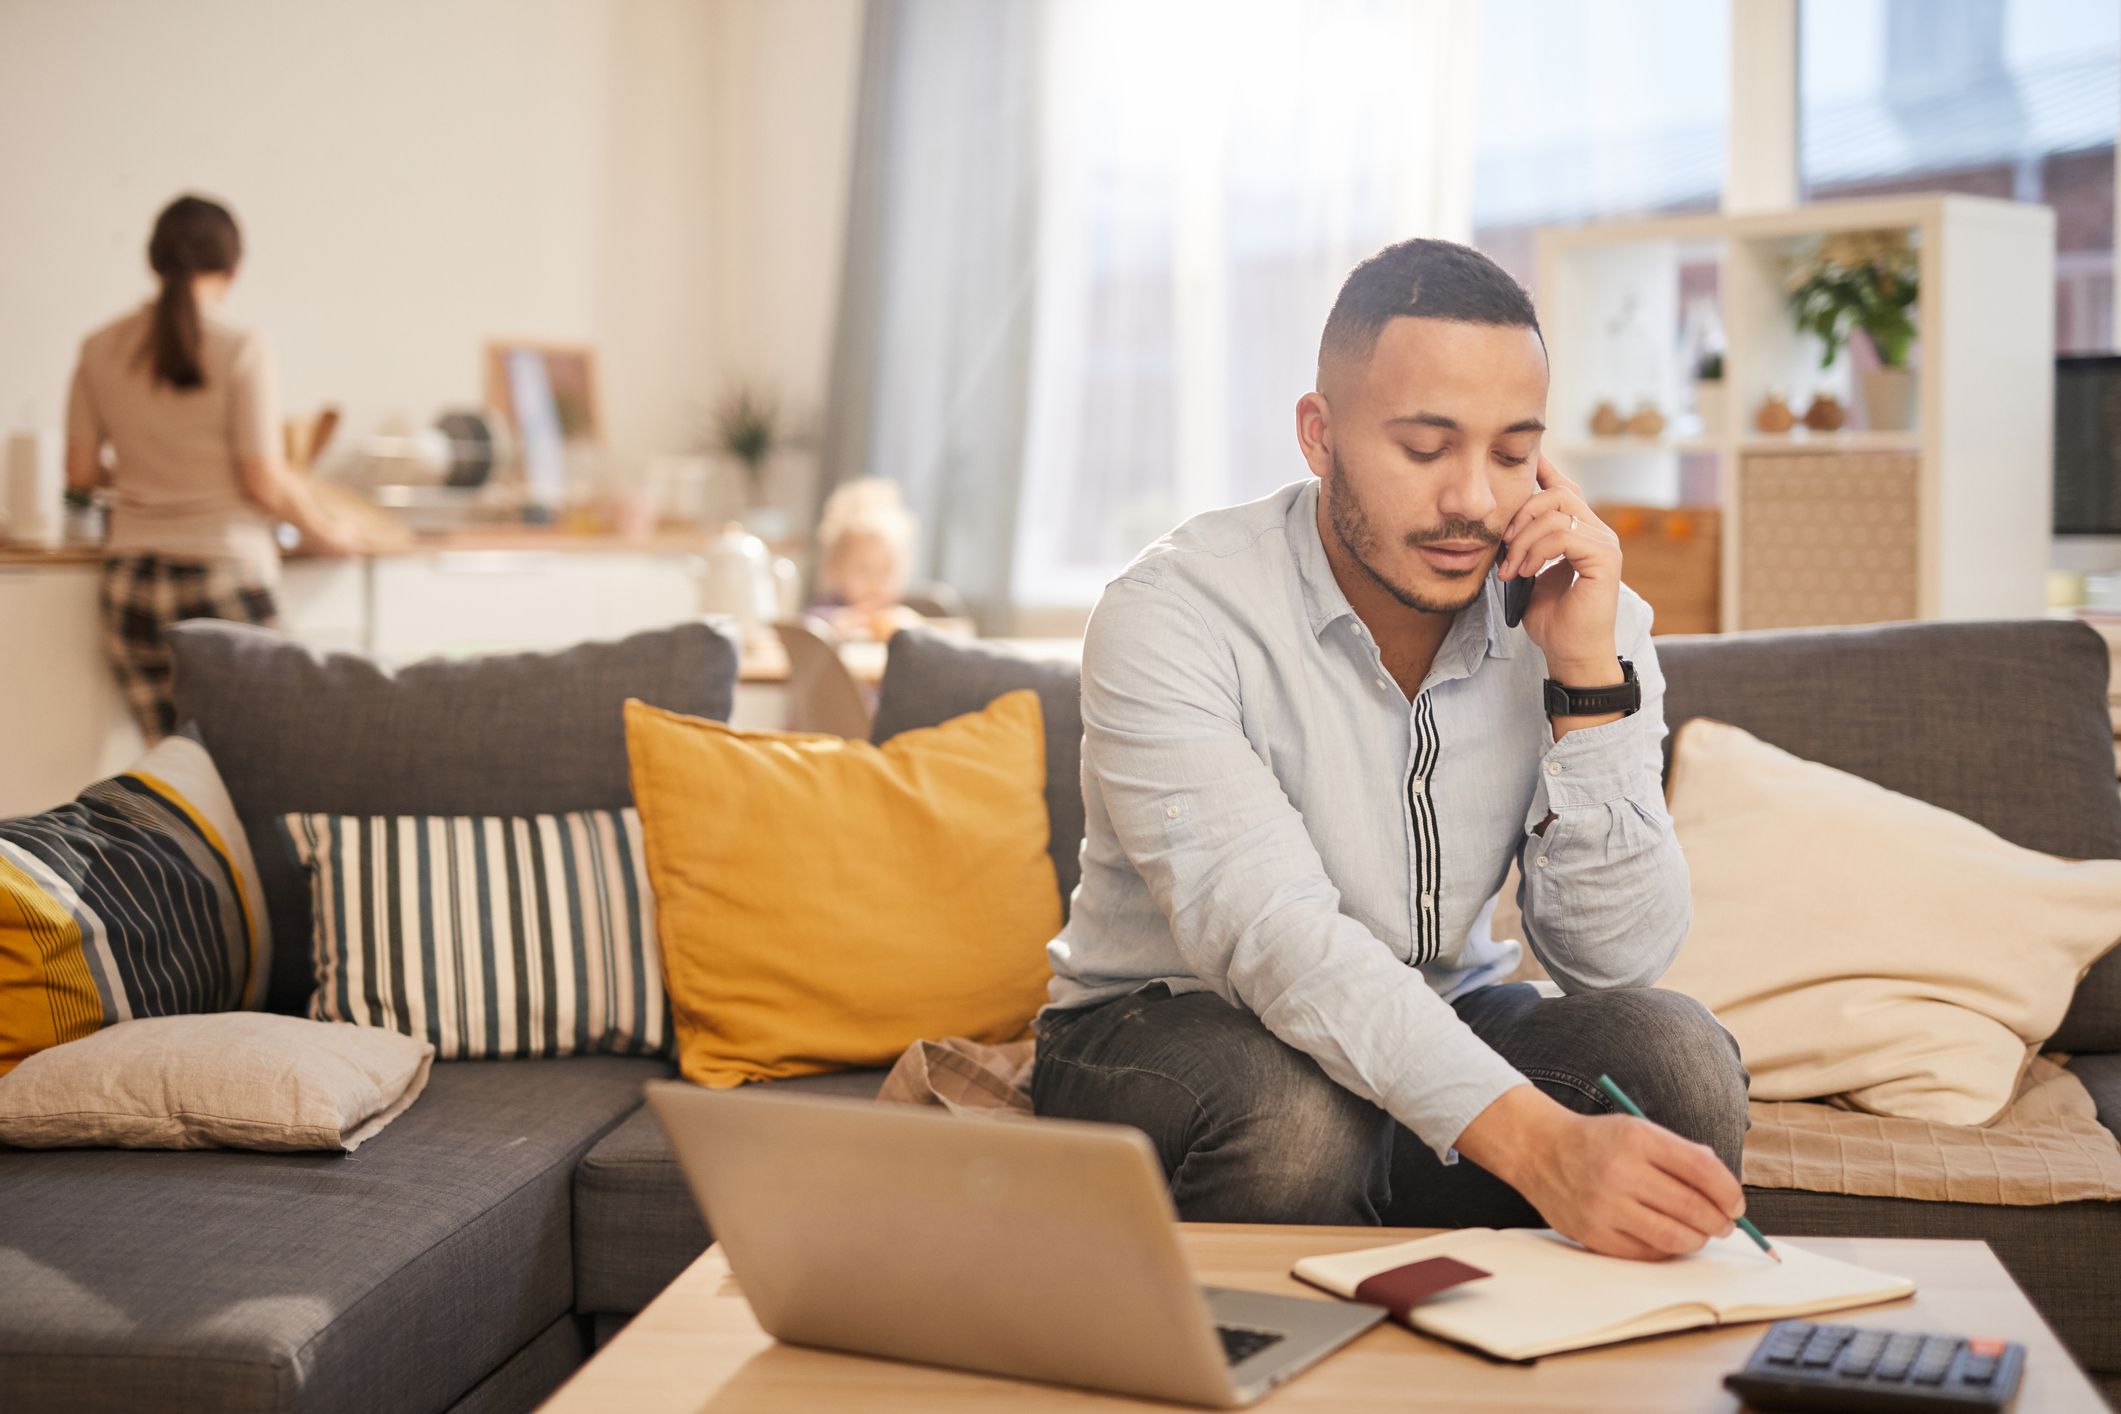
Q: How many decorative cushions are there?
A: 5